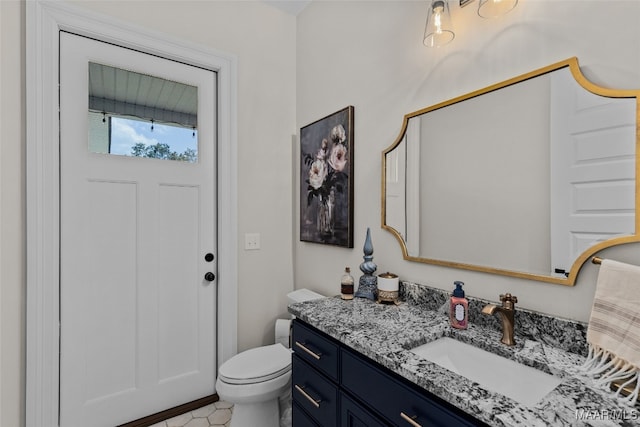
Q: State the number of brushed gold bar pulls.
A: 3